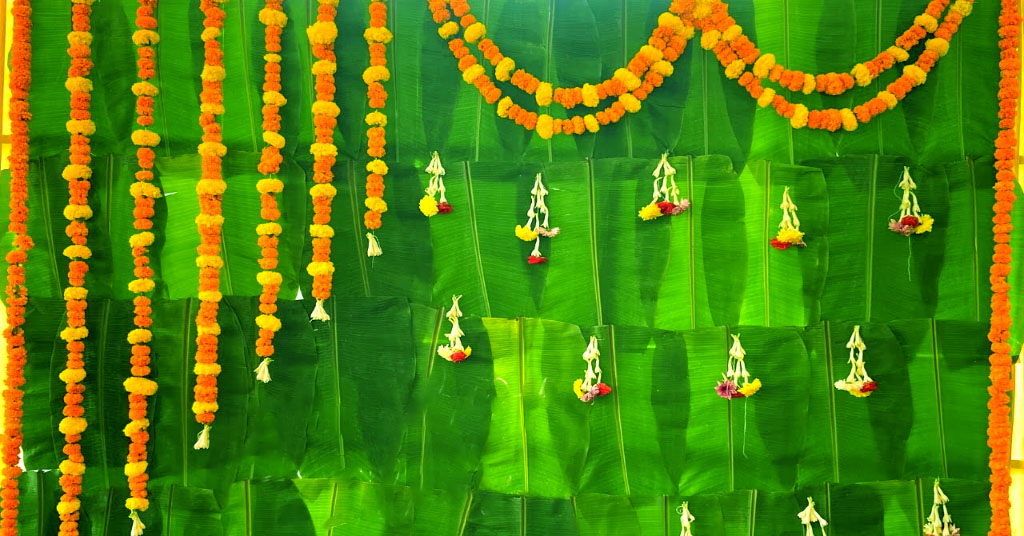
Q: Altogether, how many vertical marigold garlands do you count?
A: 8